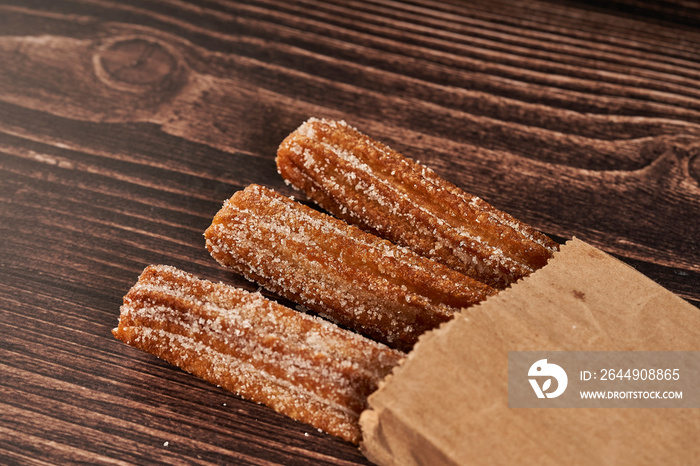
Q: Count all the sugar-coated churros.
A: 3